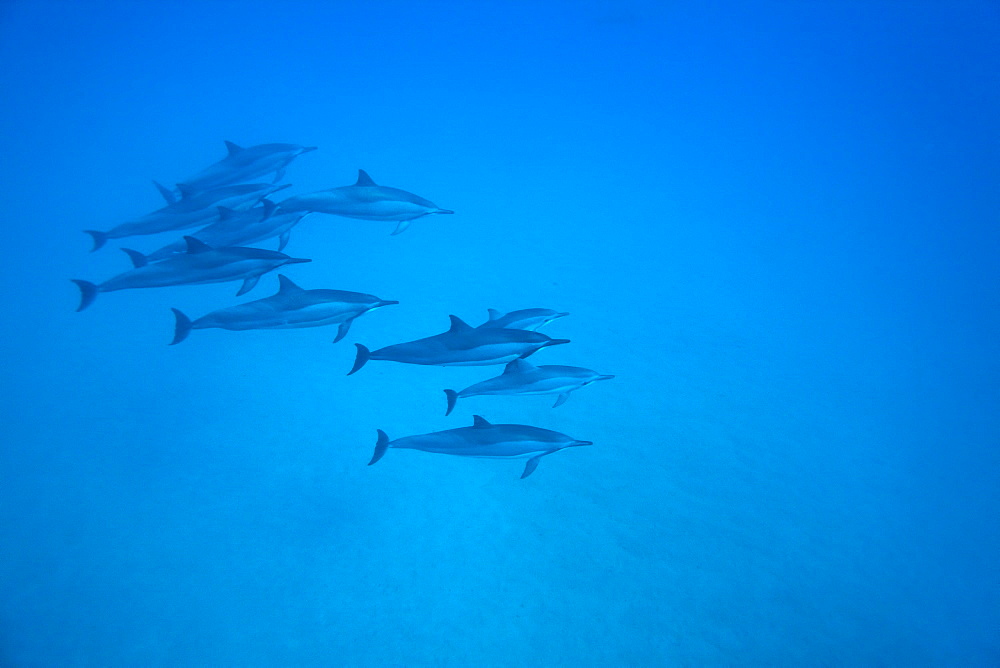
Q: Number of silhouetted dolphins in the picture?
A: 10